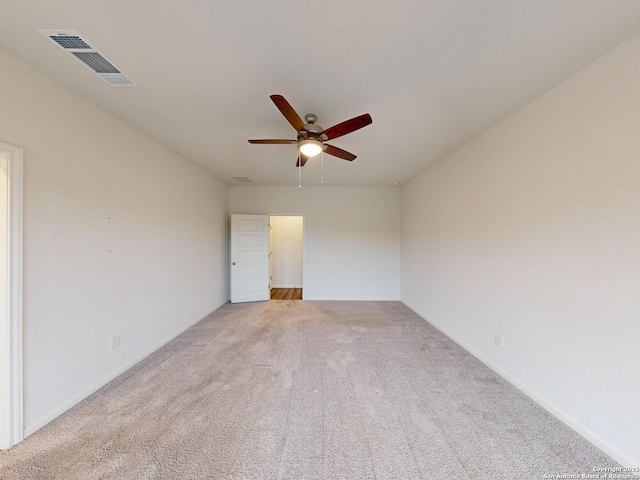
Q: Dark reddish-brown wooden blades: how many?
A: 5